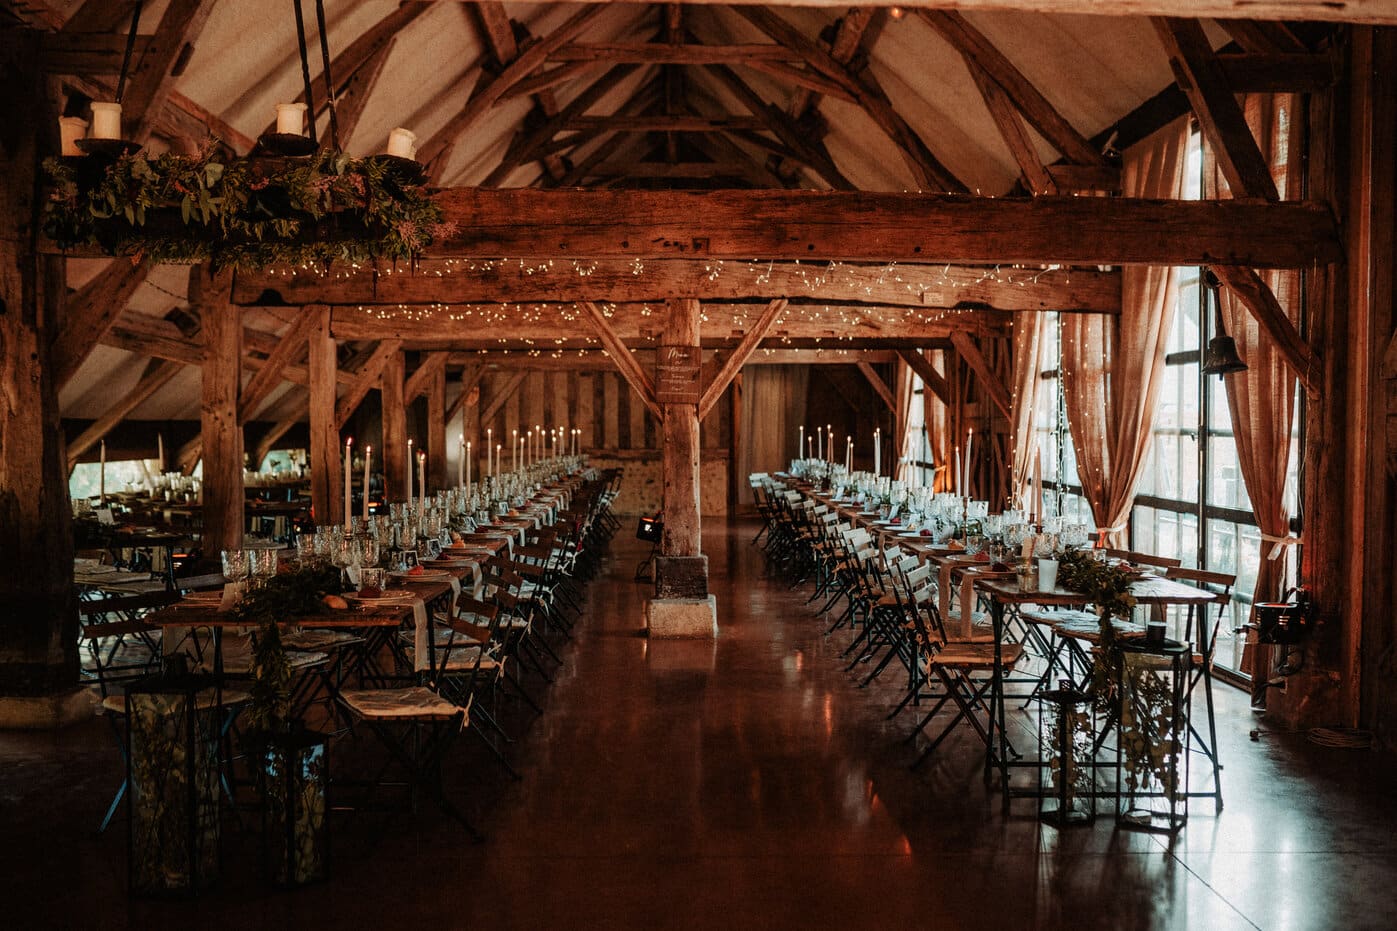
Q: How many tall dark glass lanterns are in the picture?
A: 4